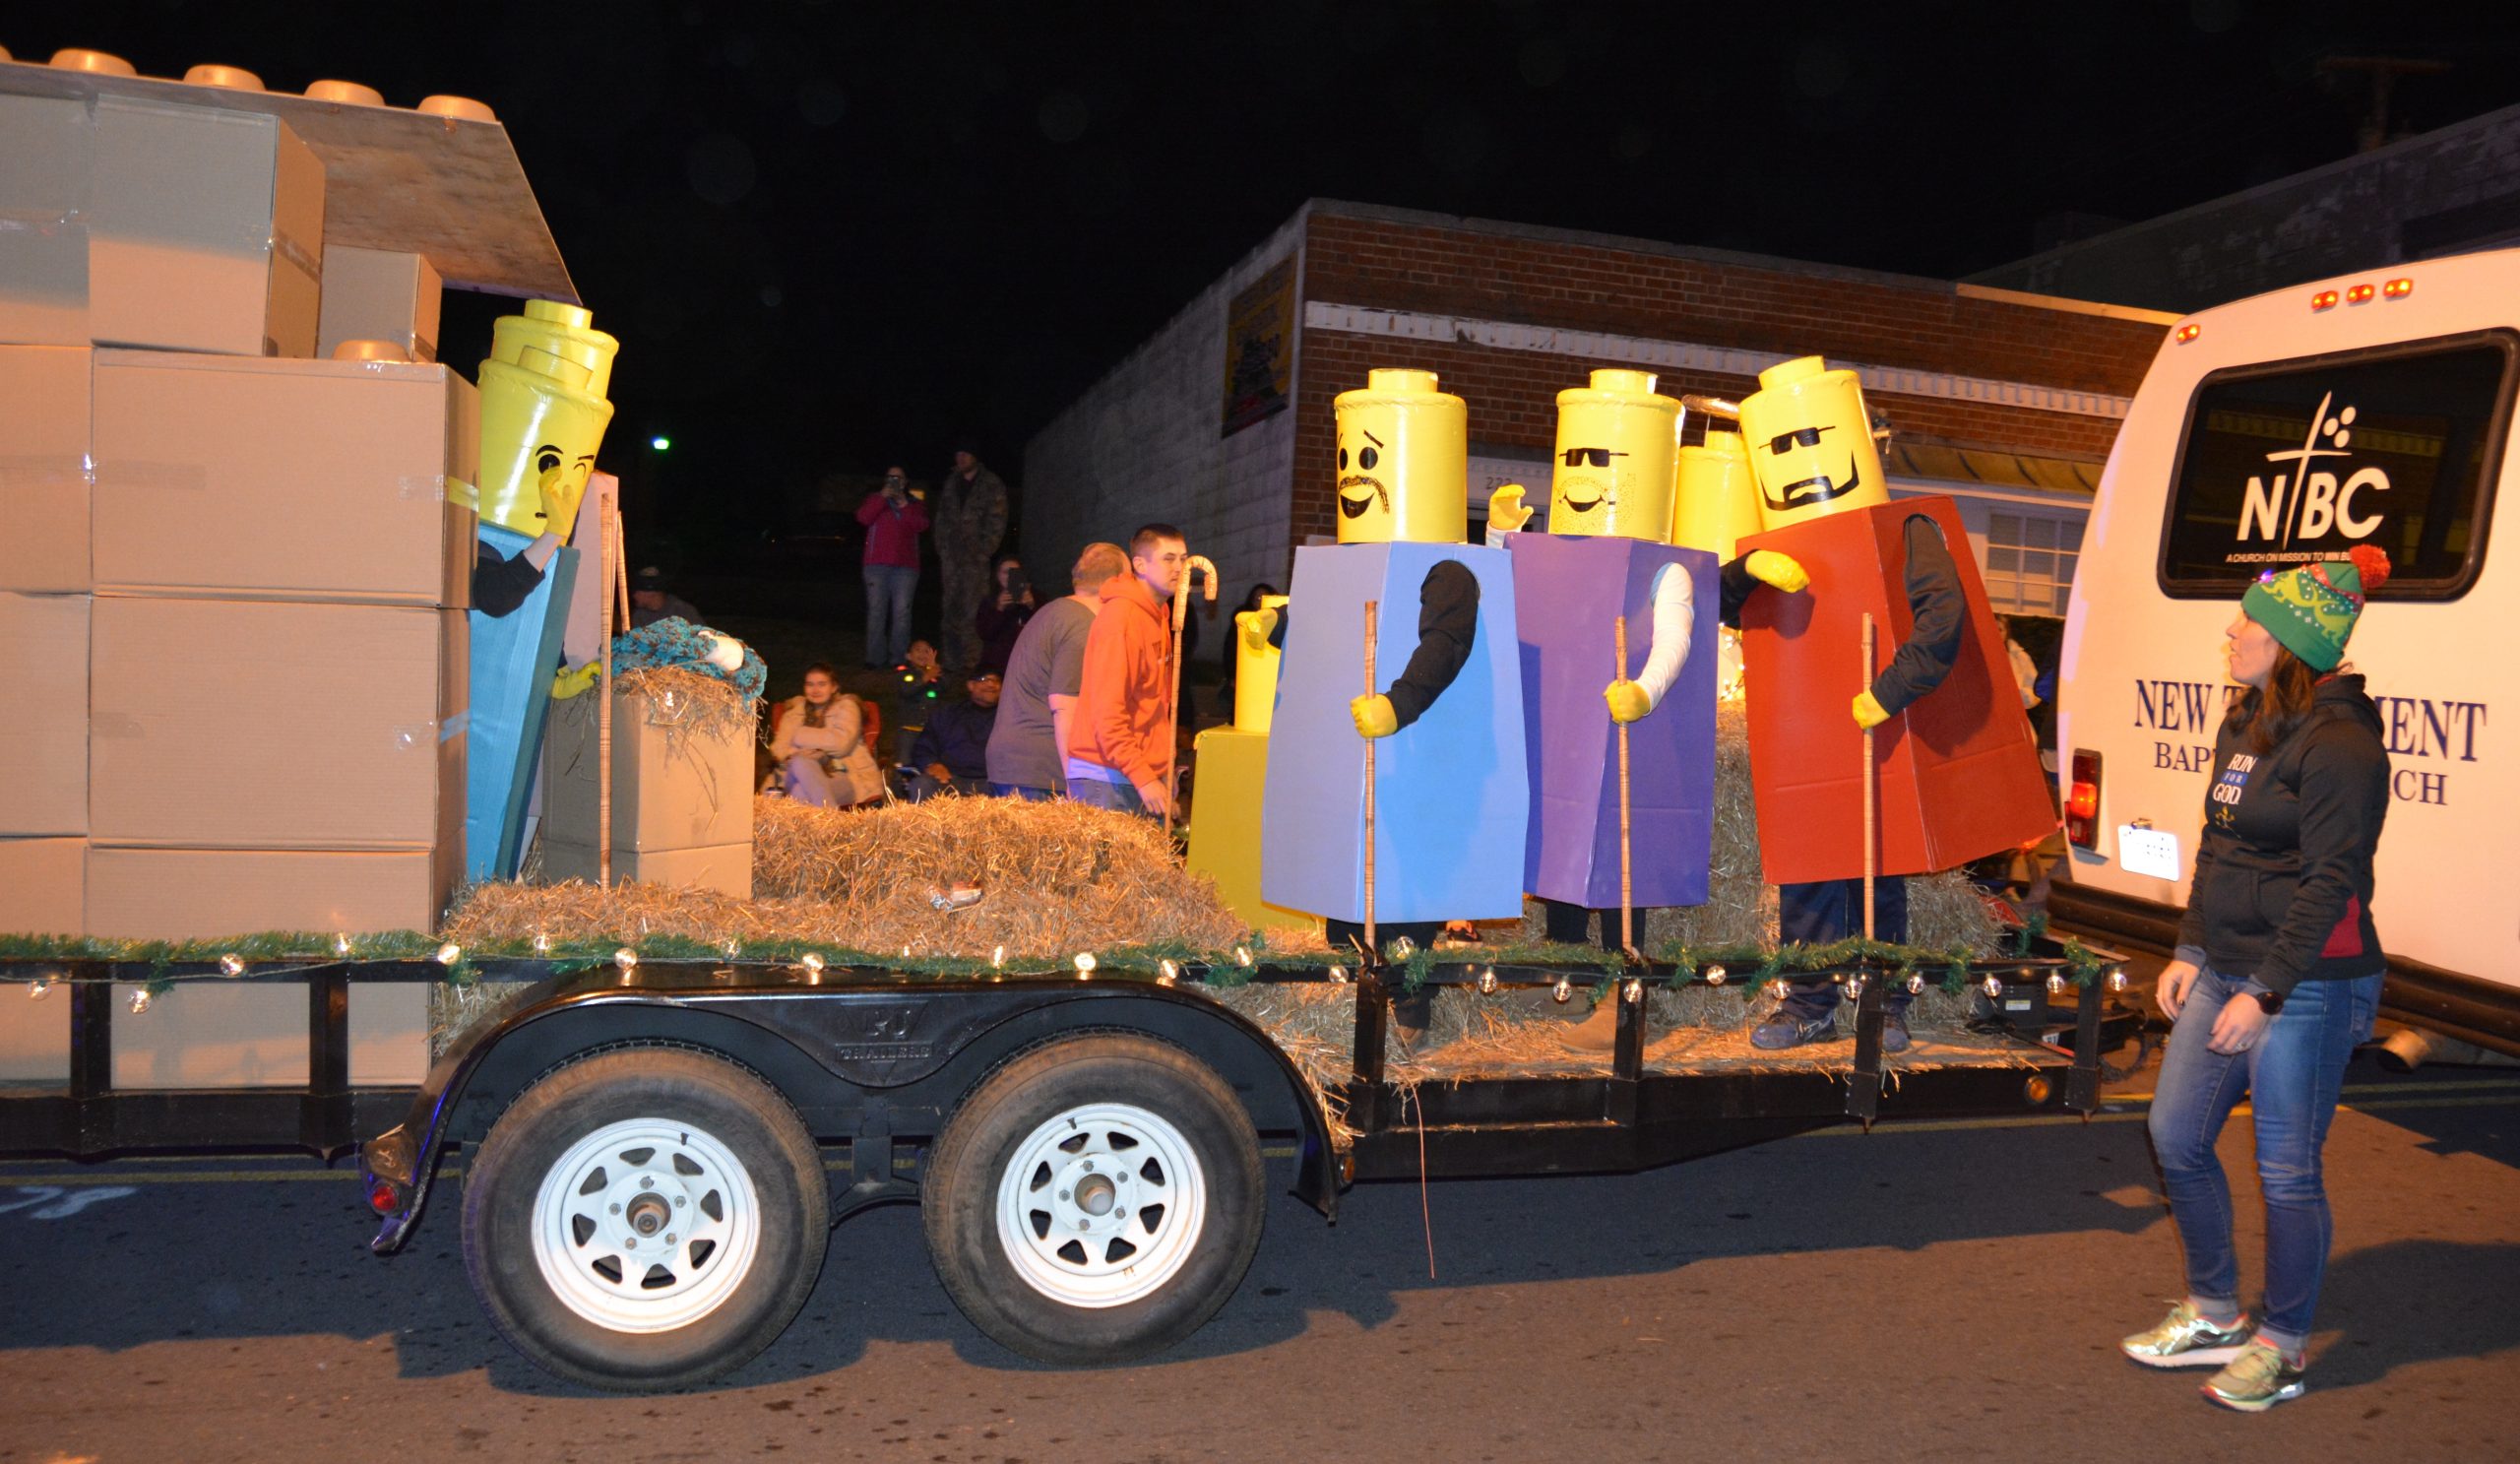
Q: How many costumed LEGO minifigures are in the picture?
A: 7